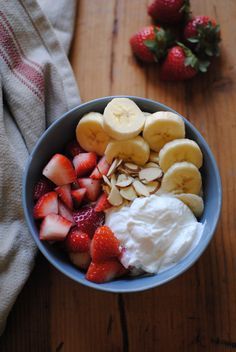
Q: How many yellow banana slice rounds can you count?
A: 7